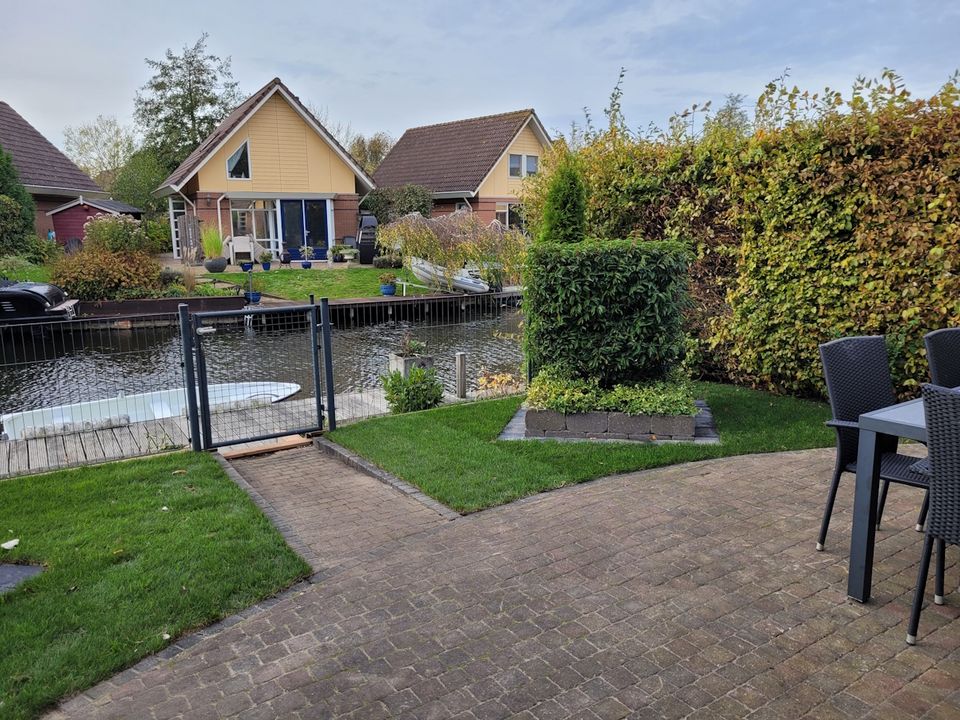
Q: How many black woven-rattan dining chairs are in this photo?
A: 3